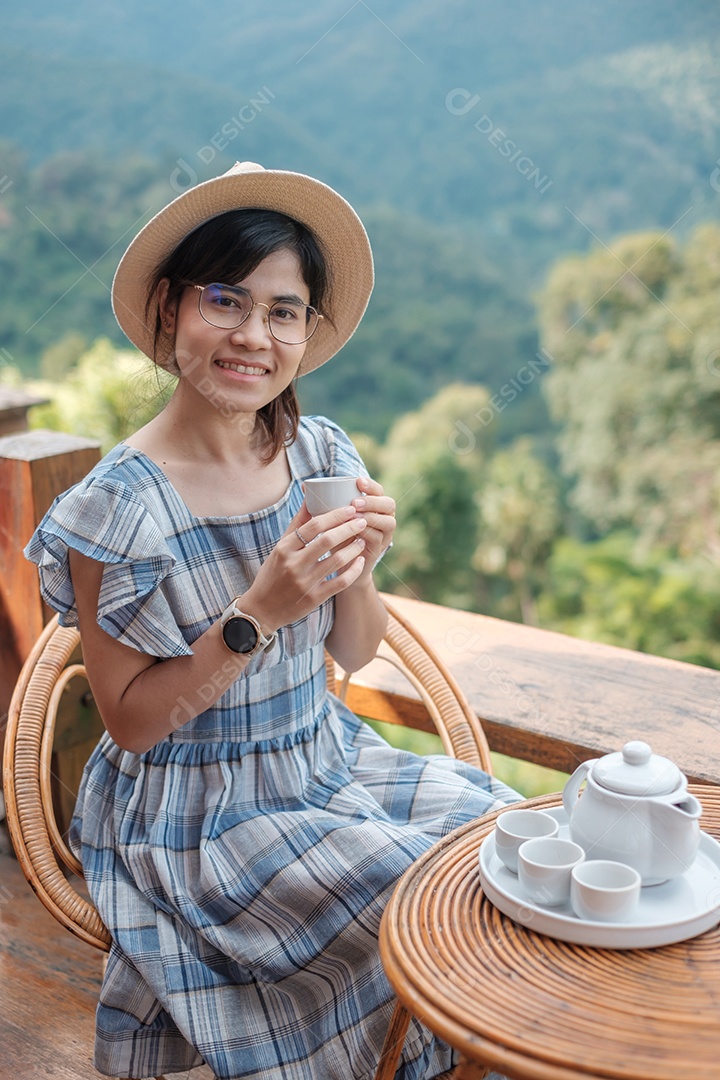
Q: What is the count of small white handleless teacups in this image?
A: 4